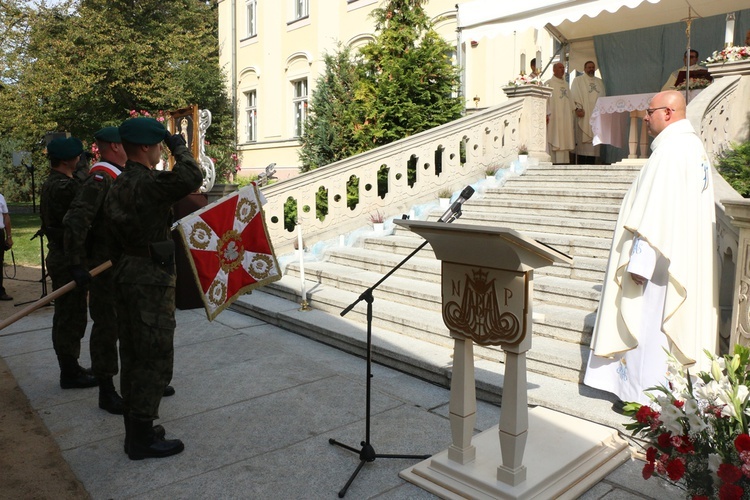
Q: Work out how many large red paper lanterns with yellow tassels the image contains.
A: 0